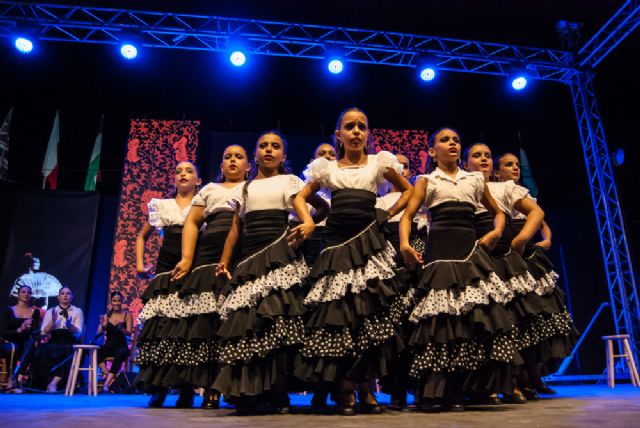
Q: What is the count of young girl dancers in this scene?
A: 9